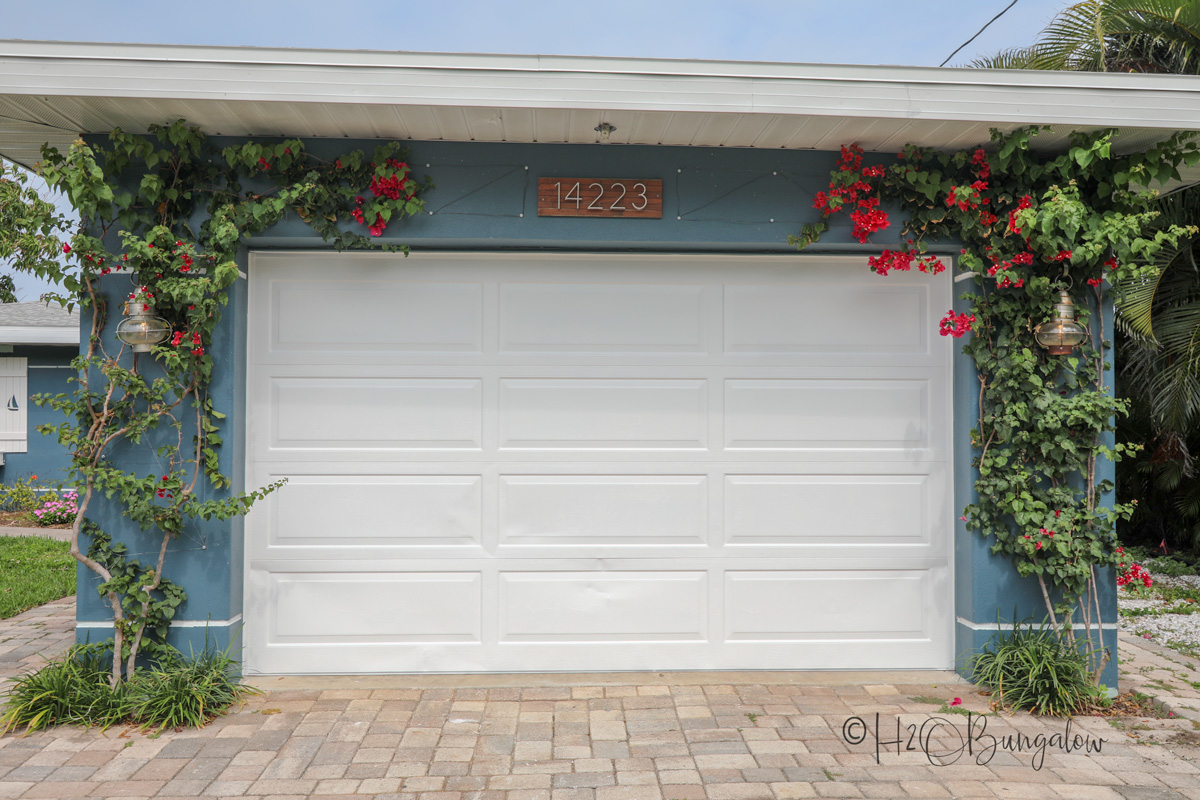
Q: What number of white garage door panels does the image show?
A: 12